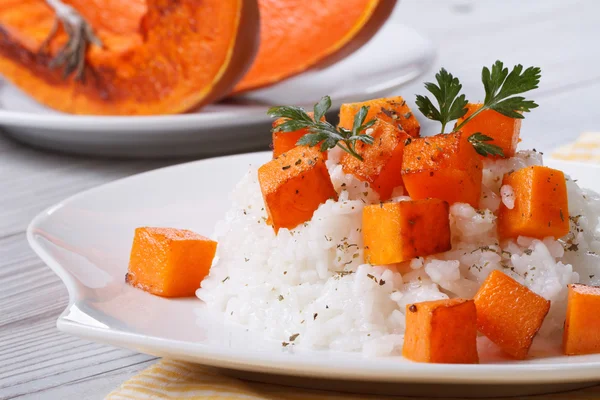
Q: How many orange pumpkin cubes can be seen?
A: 12